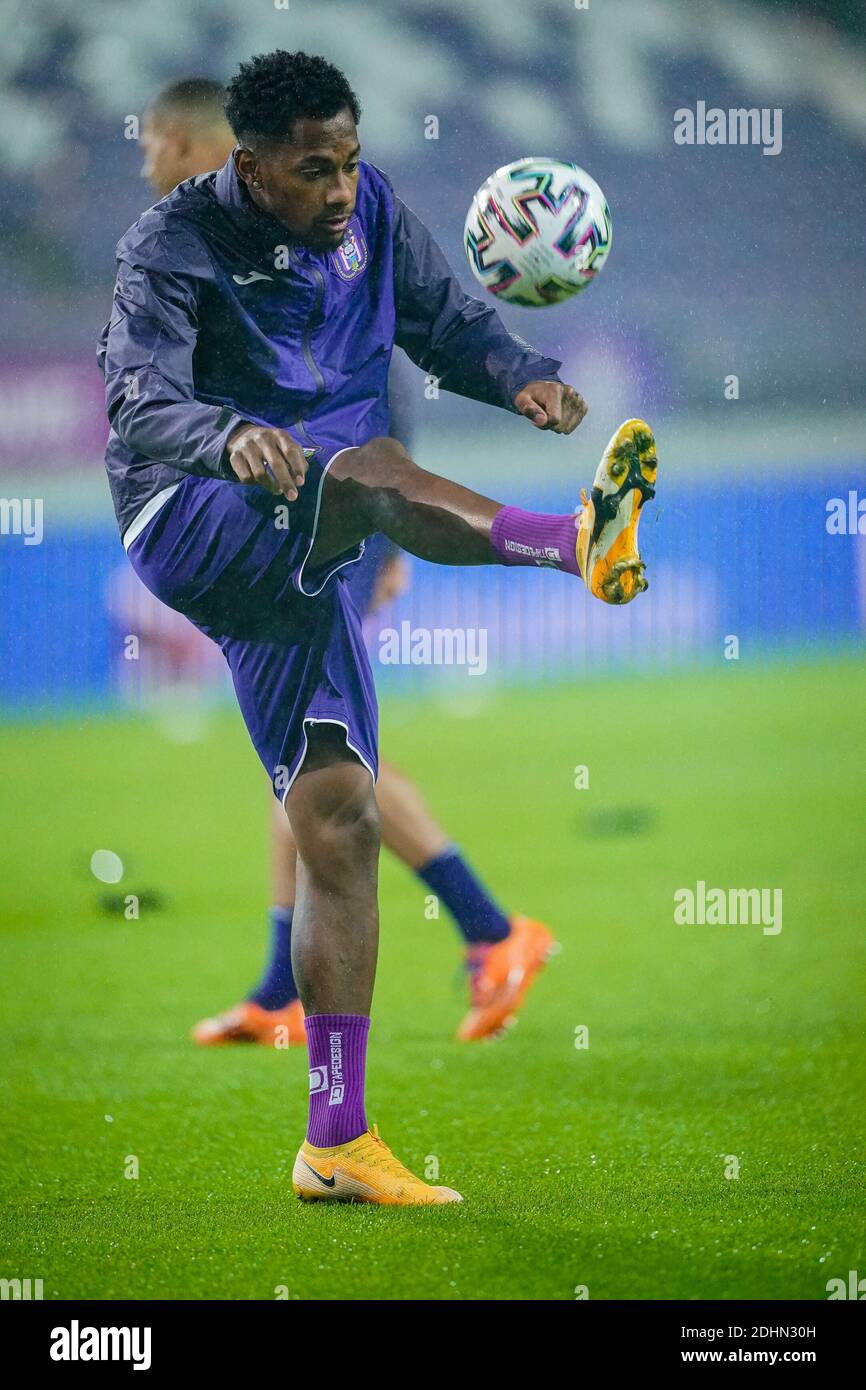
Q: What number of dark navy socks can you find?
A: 2